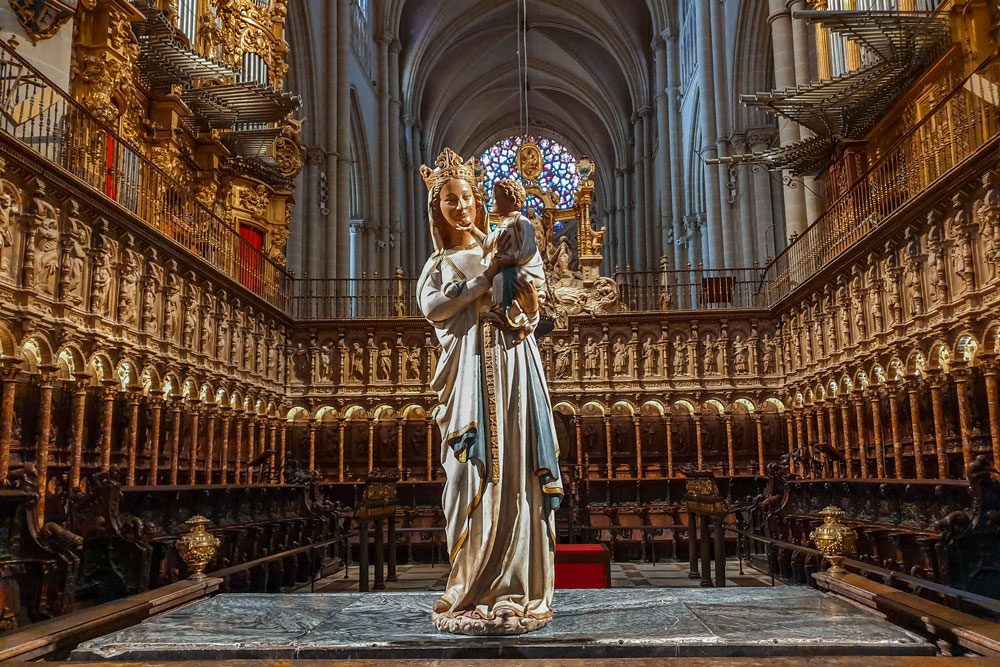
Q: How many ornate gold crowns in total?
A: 1